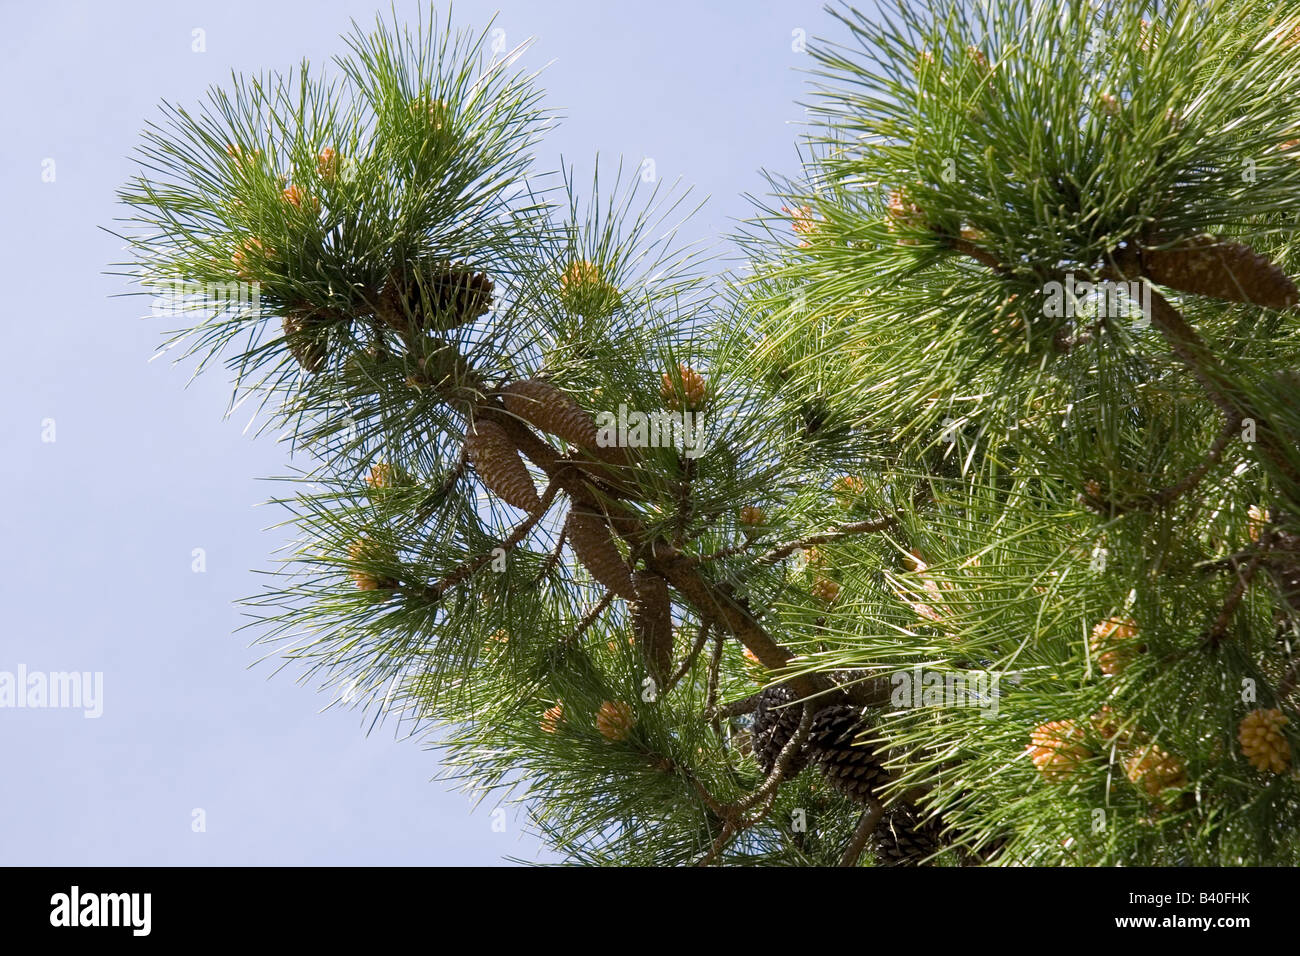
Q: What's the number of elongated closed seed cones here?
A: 5